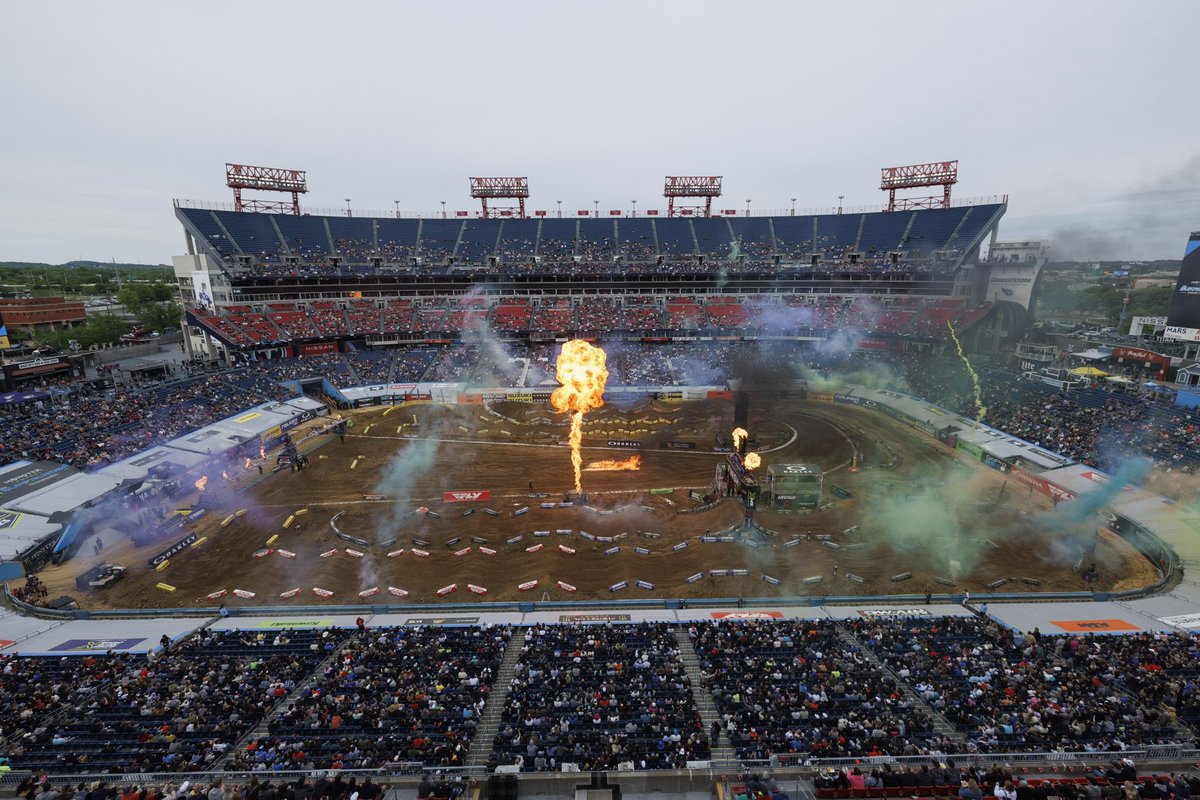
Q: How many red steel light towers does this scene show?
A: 4